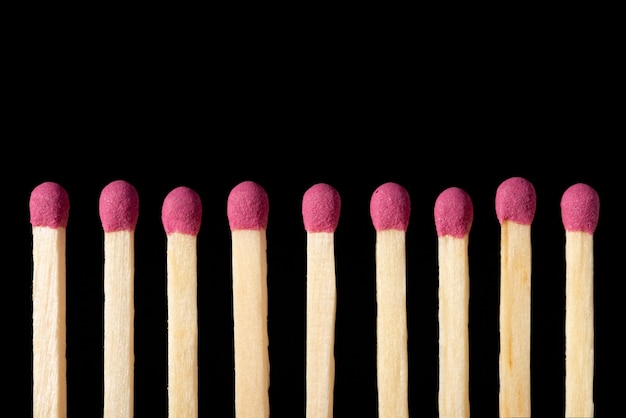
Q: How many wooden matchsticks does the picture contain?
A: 9